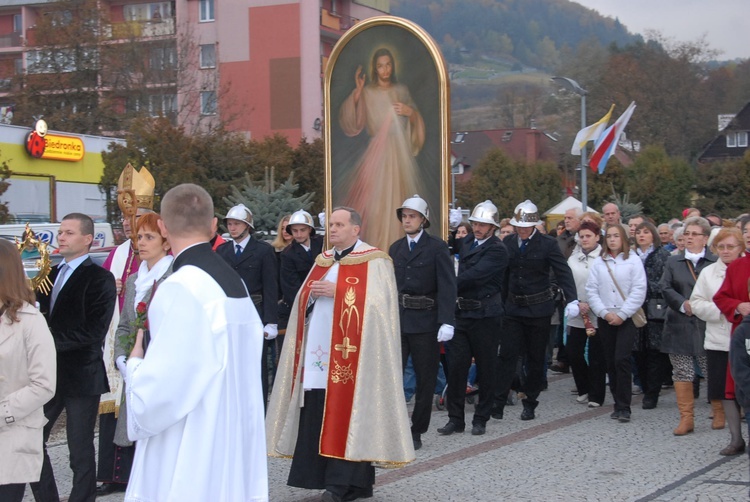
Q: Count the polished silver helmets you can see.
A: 5